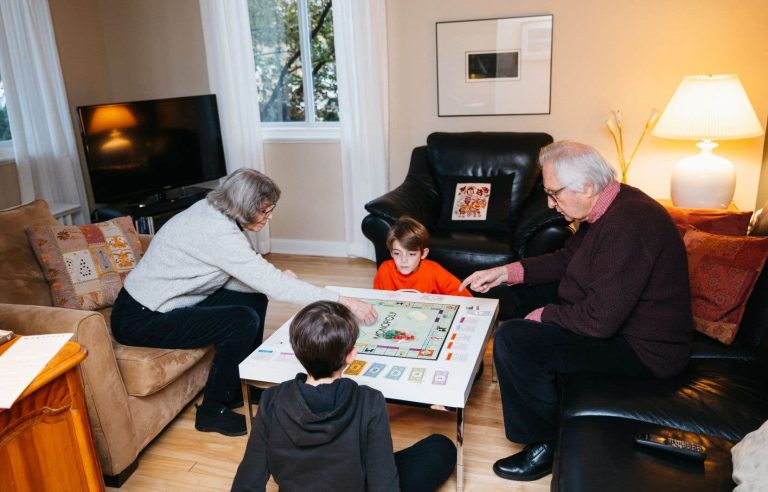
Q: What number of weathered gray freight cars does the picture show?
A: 0